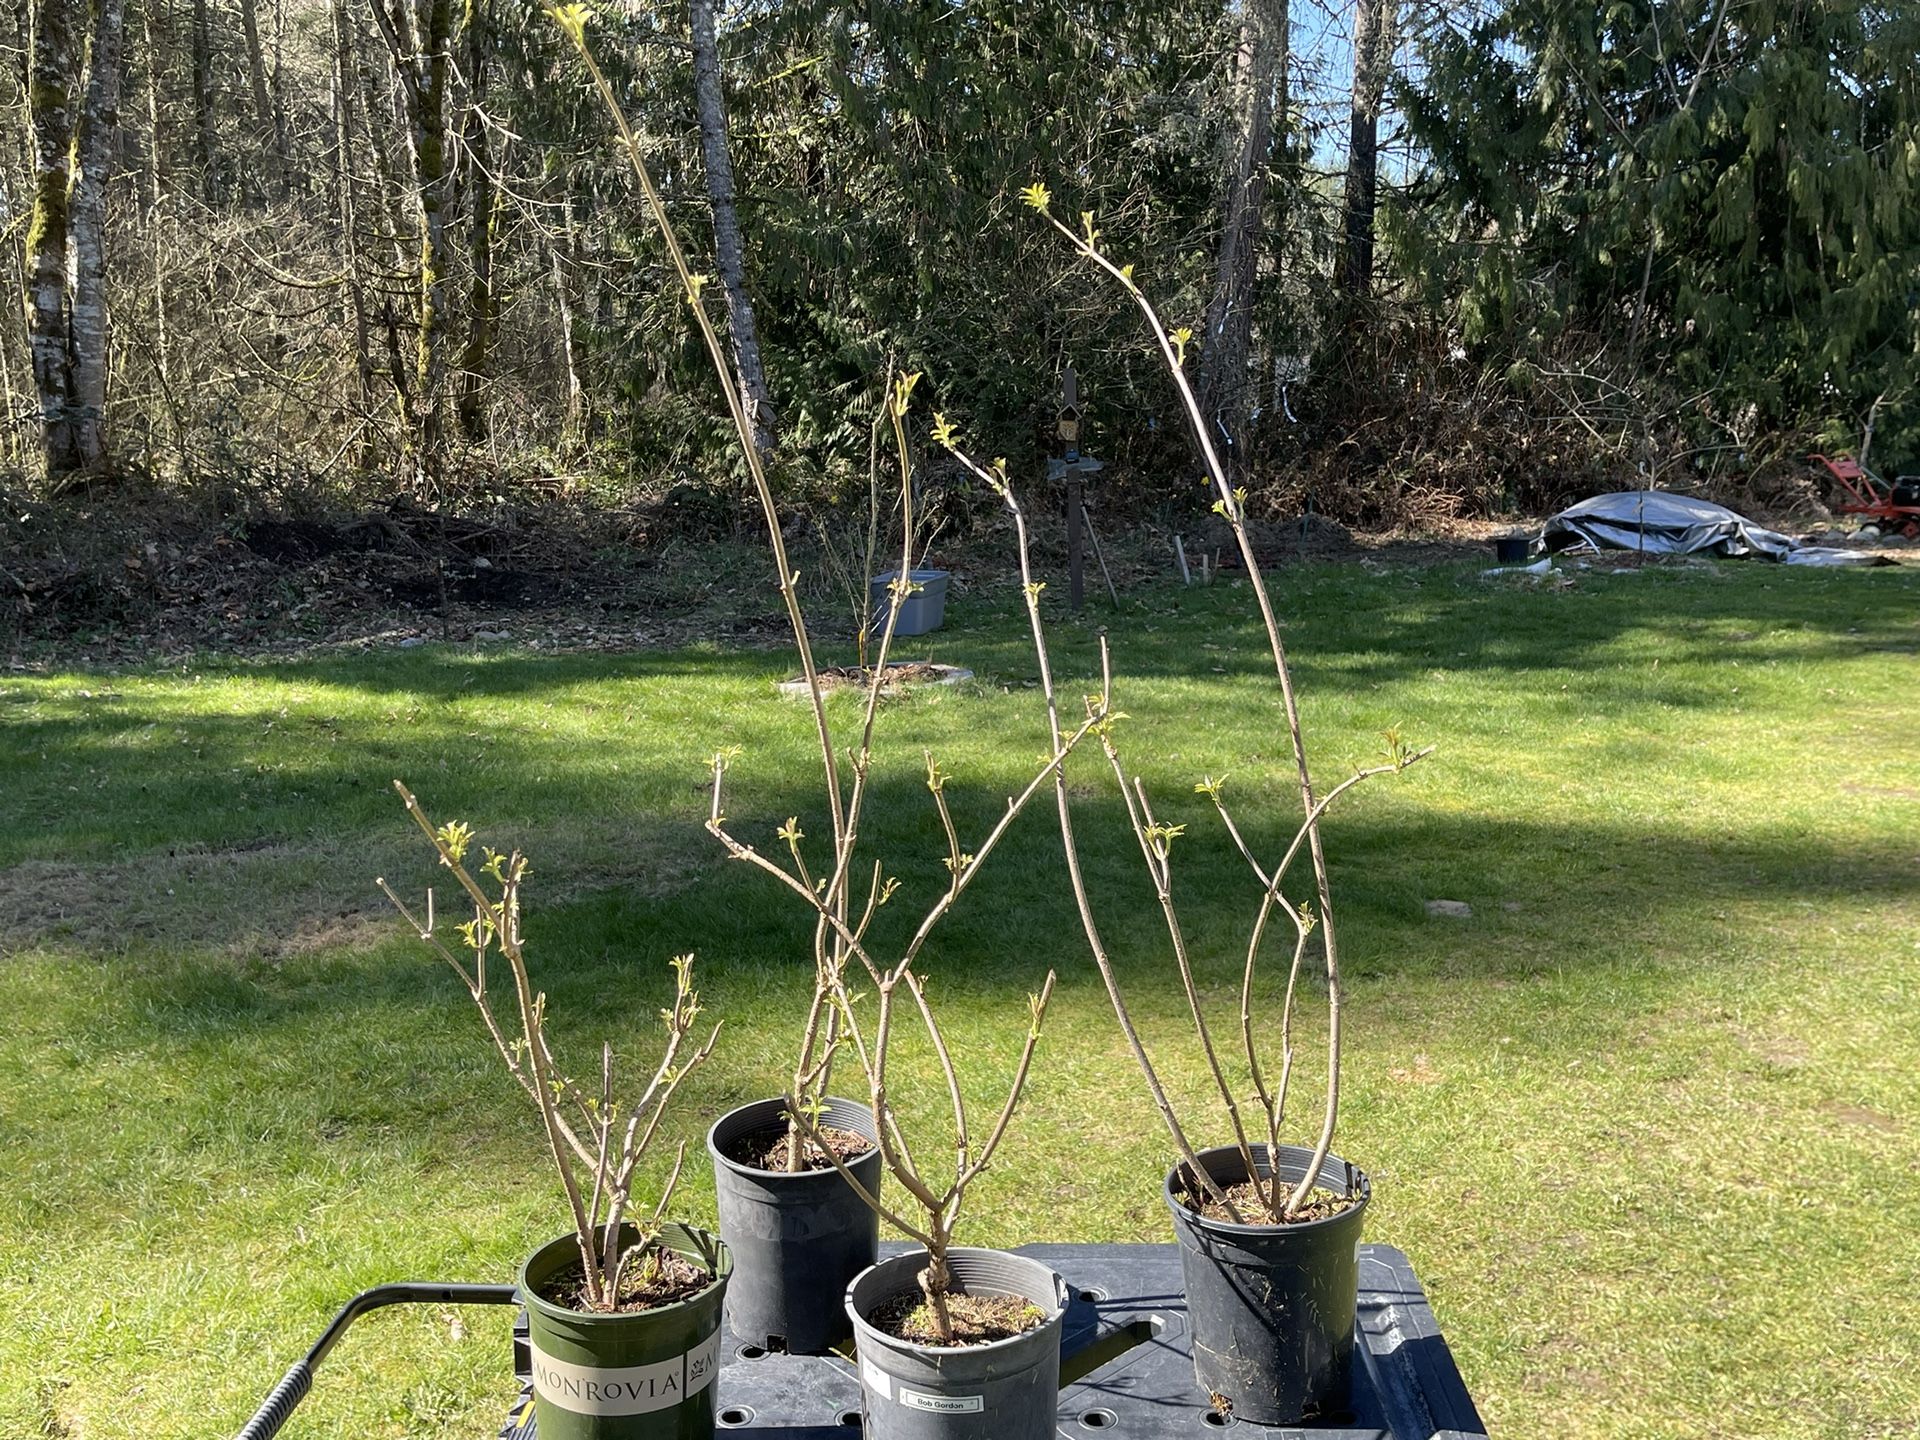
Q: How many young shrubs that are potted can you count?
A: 4